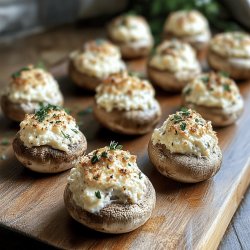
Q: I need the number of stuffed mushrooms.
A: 11